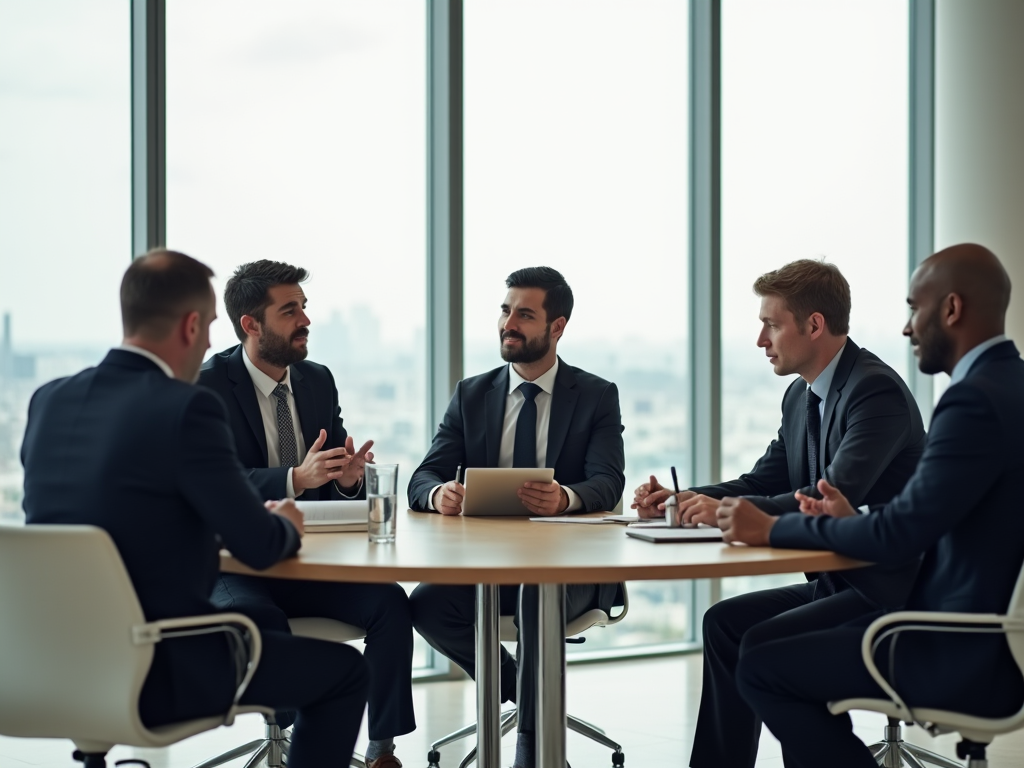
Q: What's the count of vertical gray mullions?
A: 4